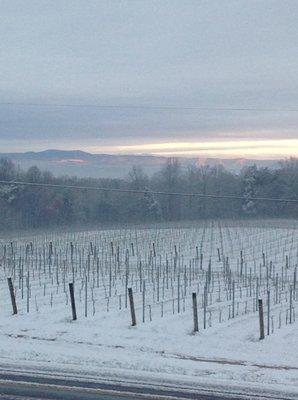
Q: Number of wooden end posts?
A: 5